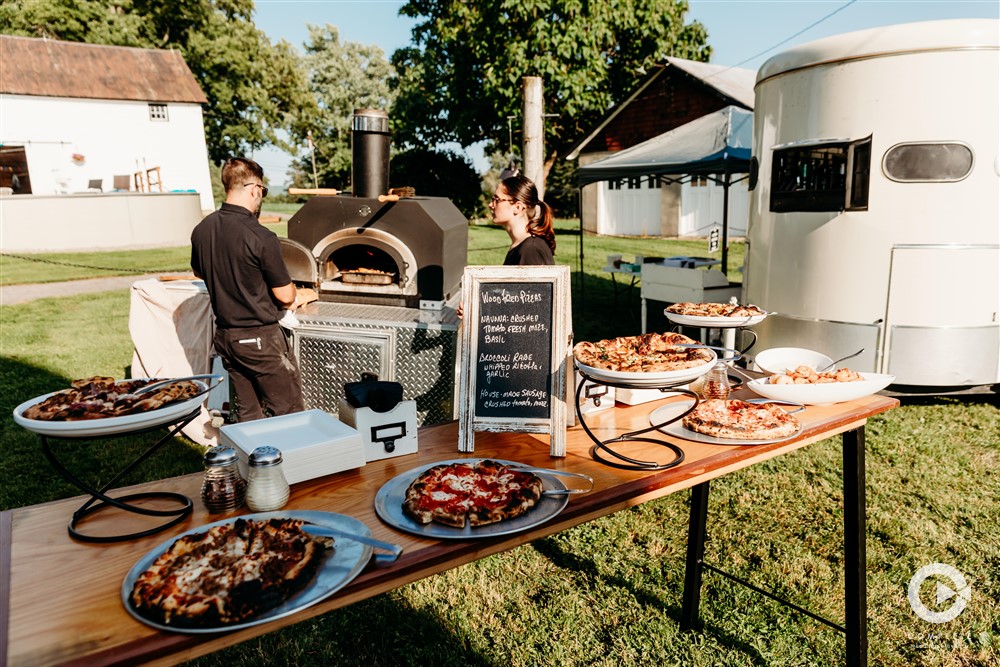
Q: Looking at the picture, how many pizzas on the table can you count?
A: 6